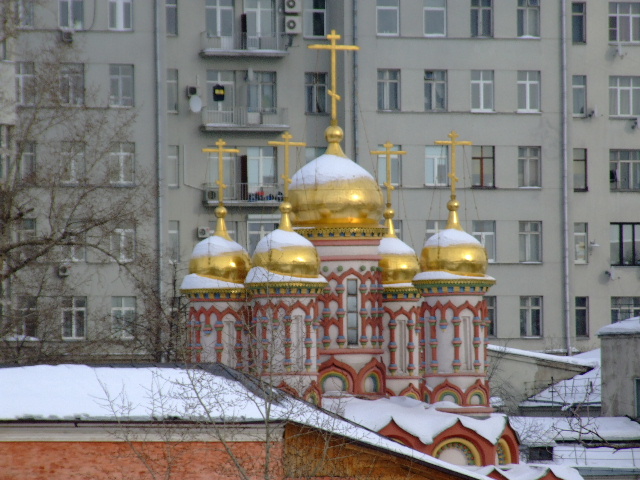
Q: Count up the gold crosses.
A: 5